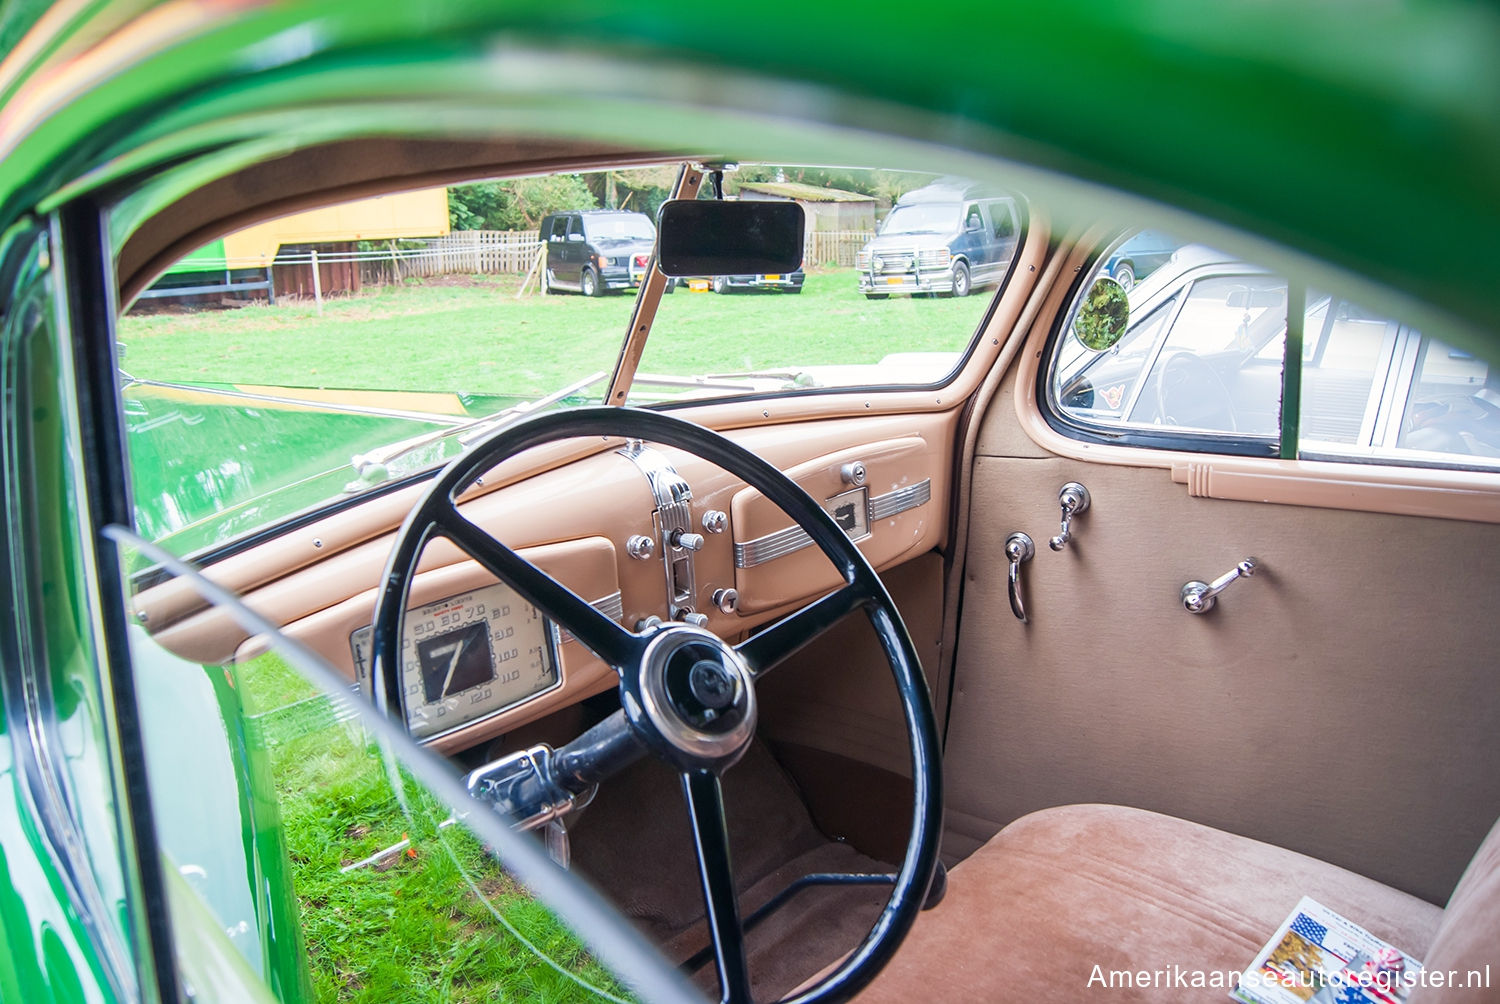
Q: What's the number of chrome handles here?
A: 3